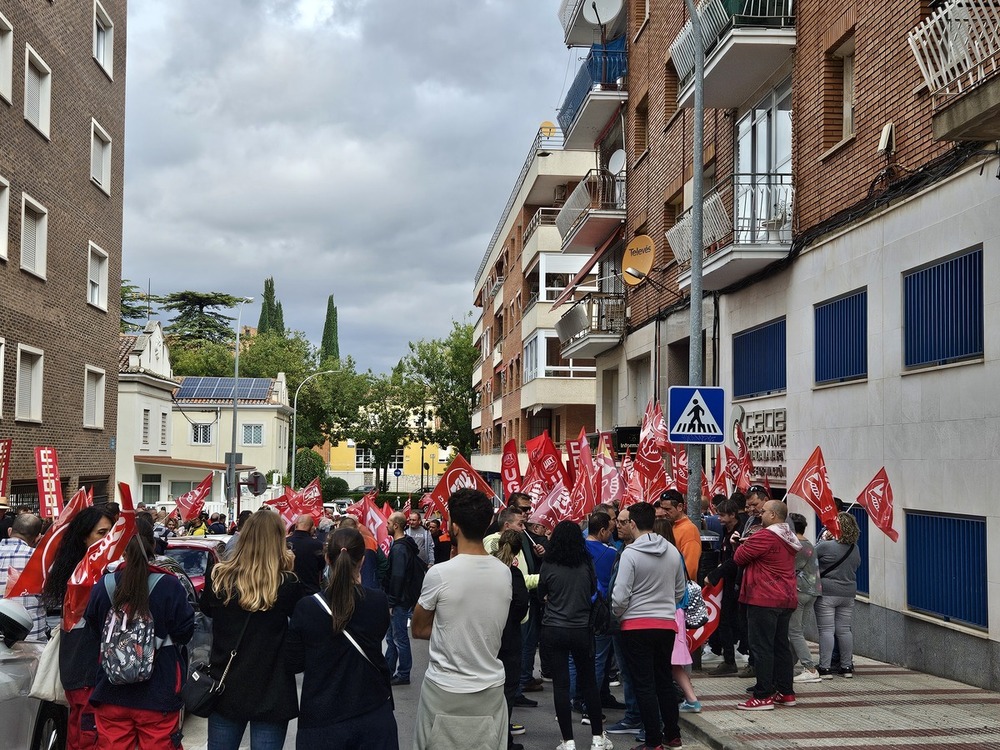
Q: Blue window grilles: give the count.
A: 5